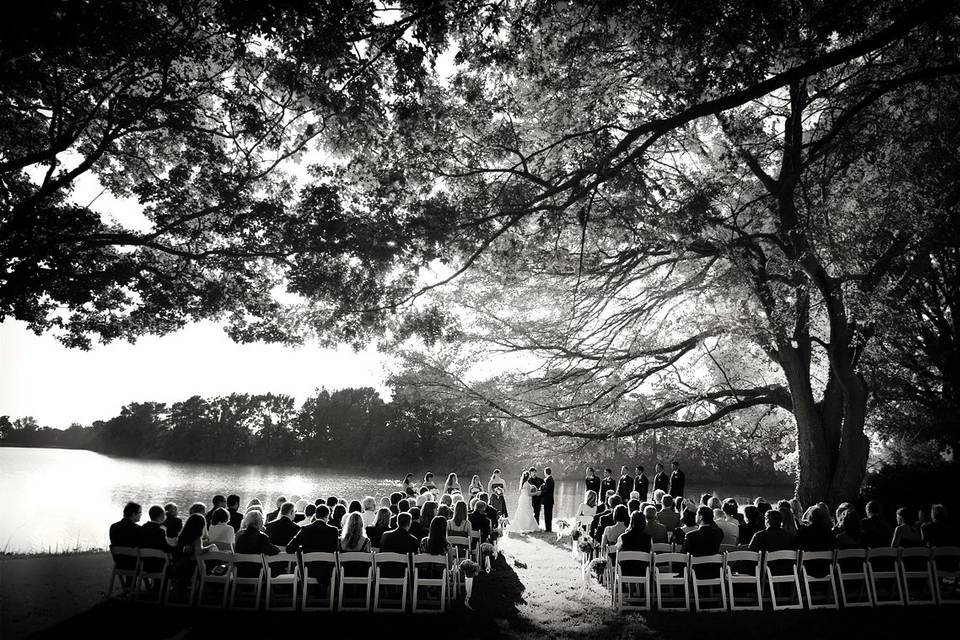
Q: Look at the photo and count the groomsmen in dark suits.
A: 6